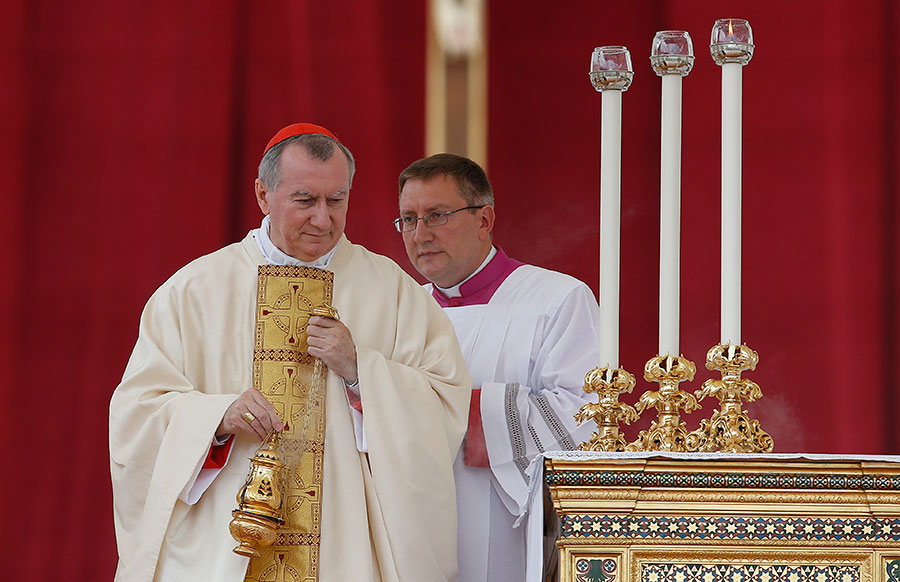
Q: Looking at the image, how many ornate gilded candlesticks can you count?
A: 3